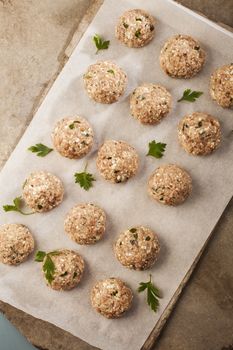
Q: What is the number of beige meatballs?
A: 15